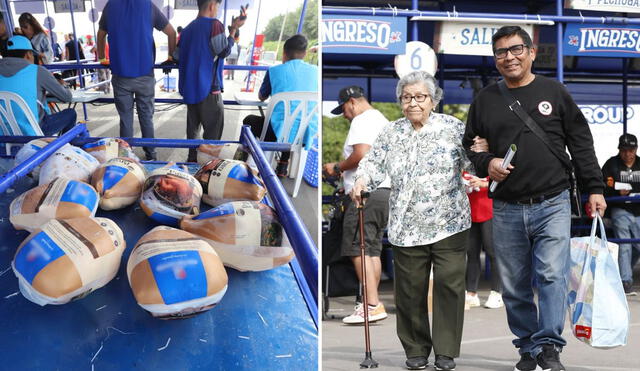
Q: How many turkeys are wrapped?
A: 11